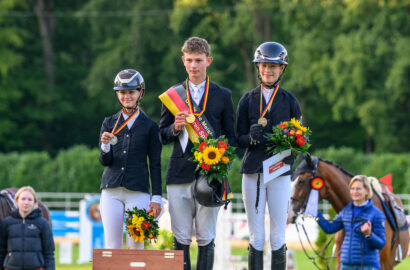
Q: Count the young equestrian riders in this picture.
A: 3